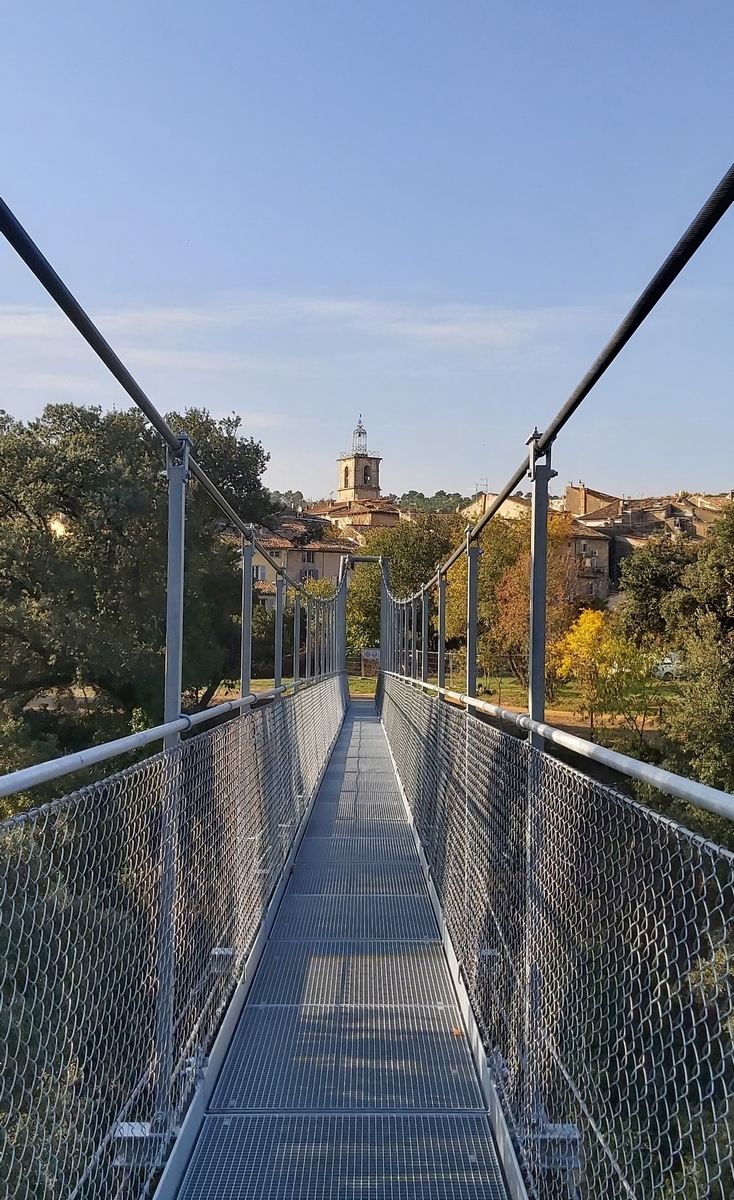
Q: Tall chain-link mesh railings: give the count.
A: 2